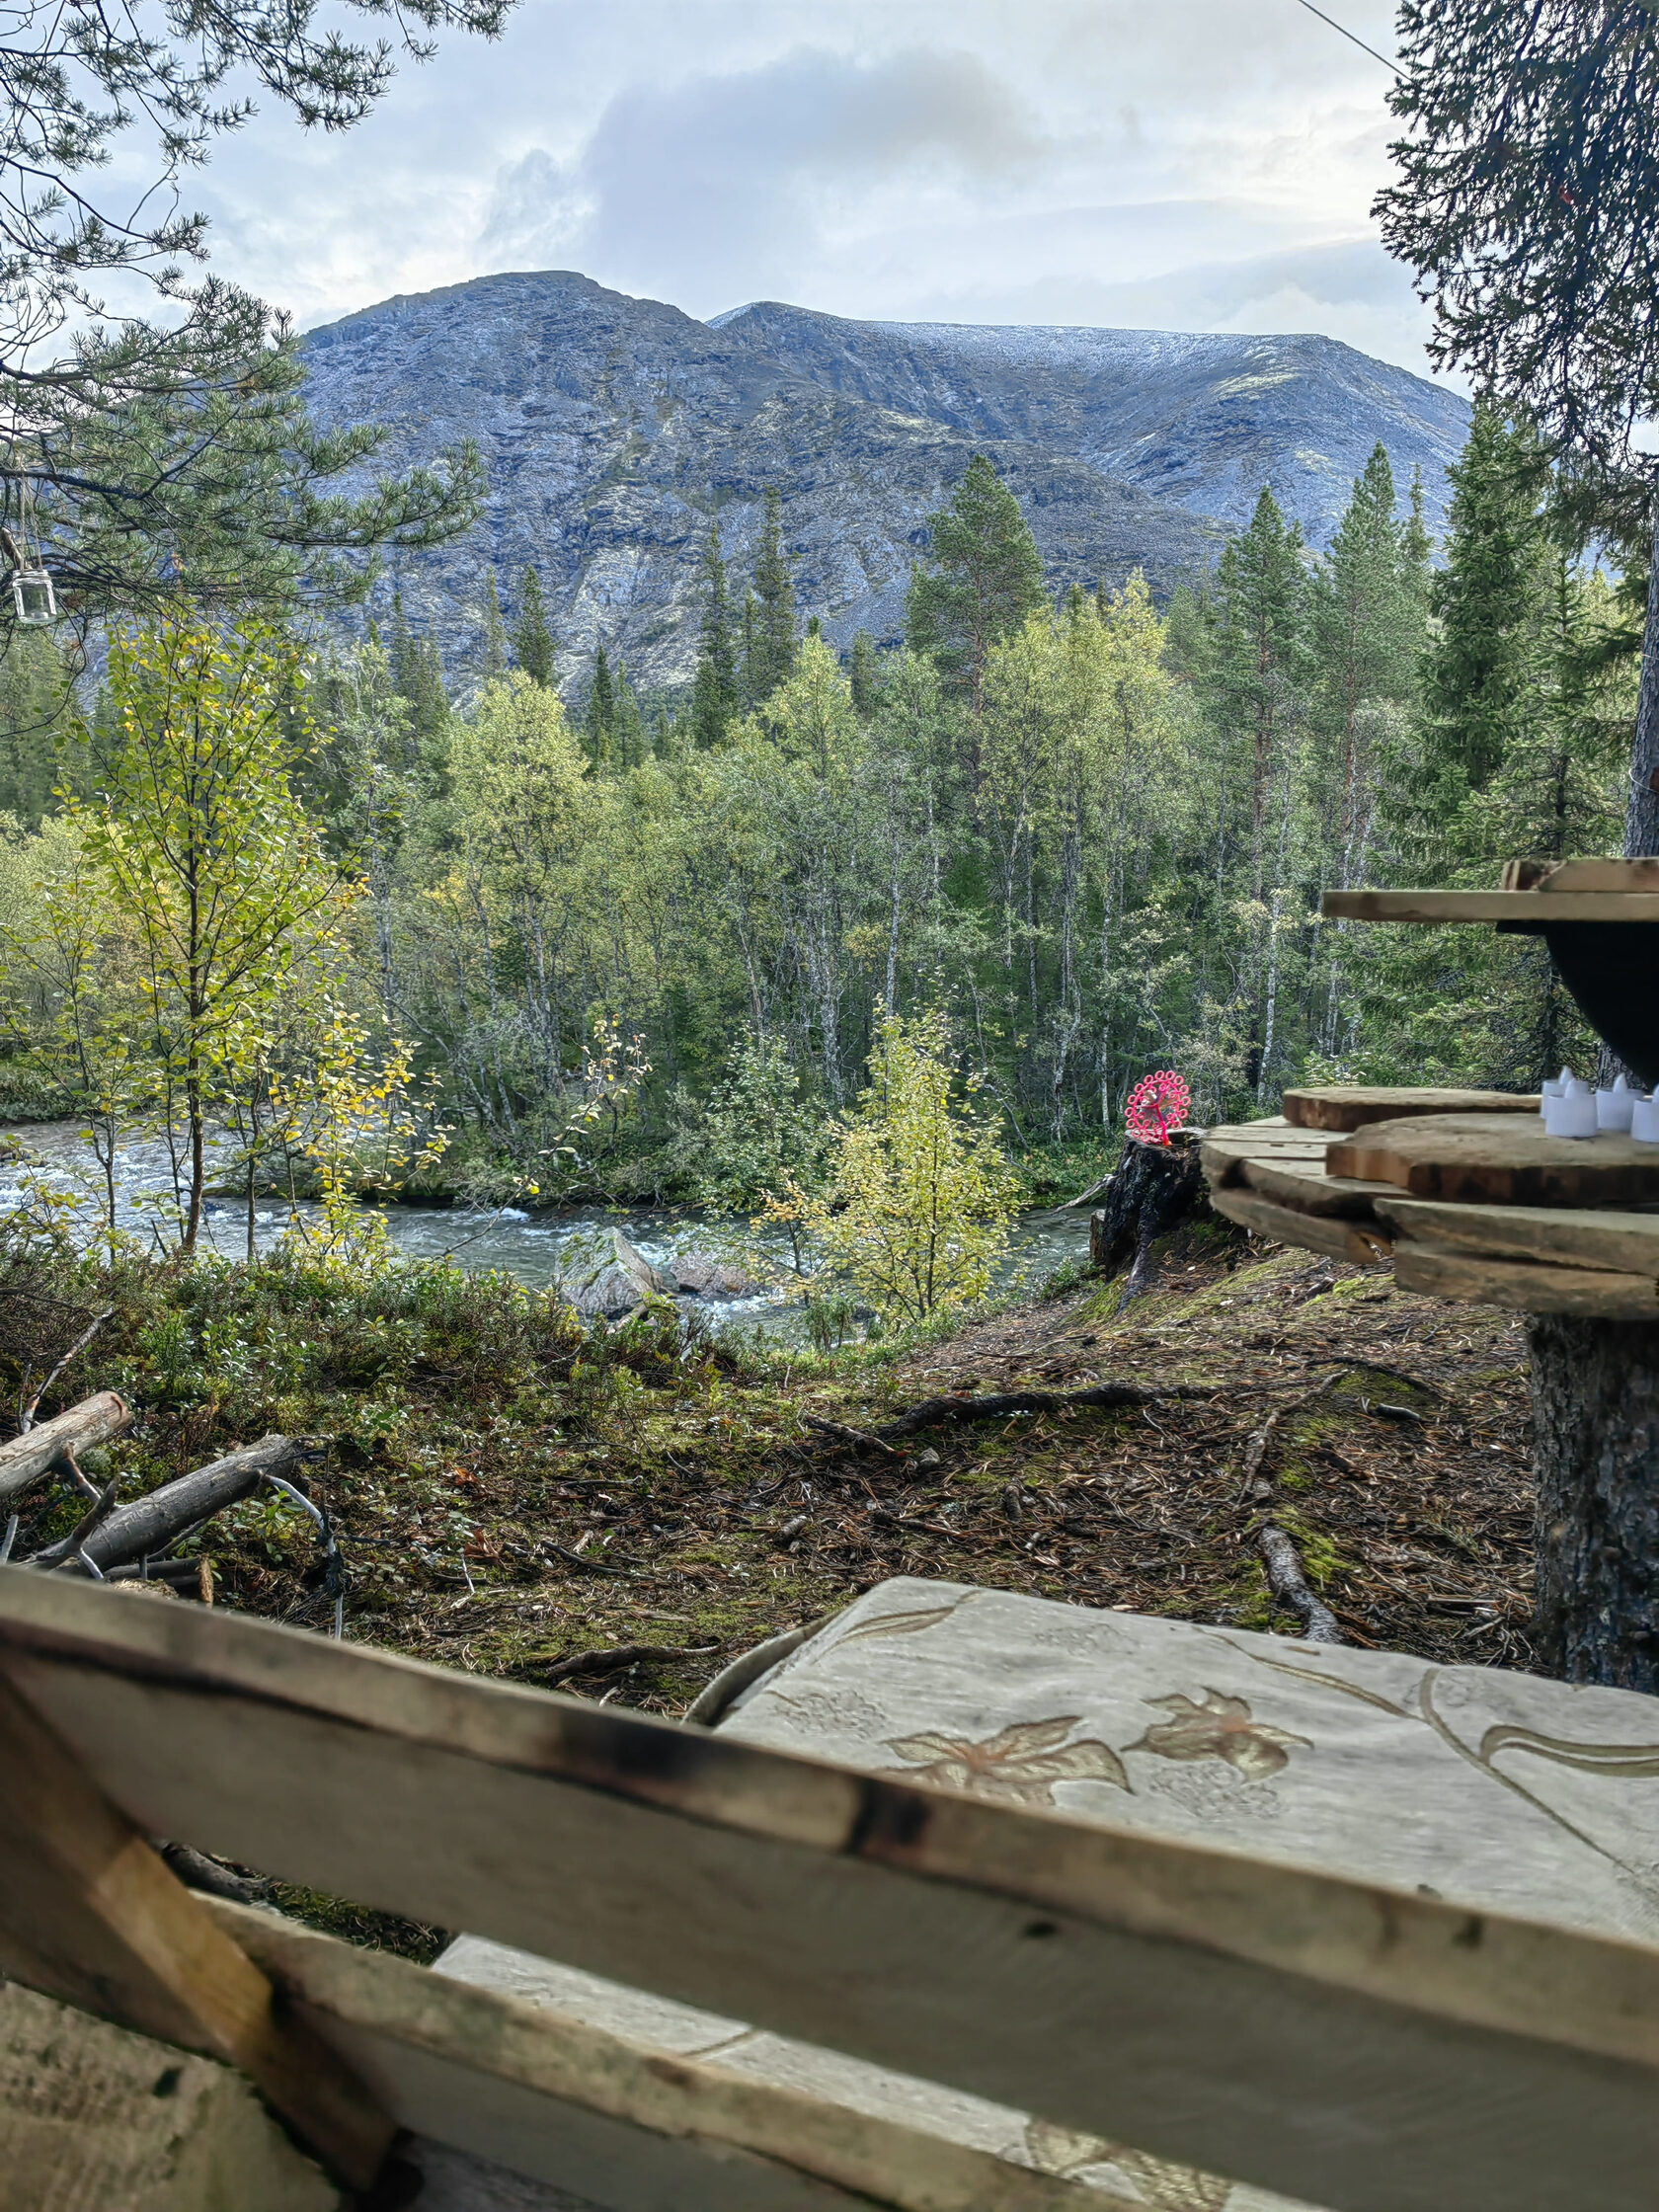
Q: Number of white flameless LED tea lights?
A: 4